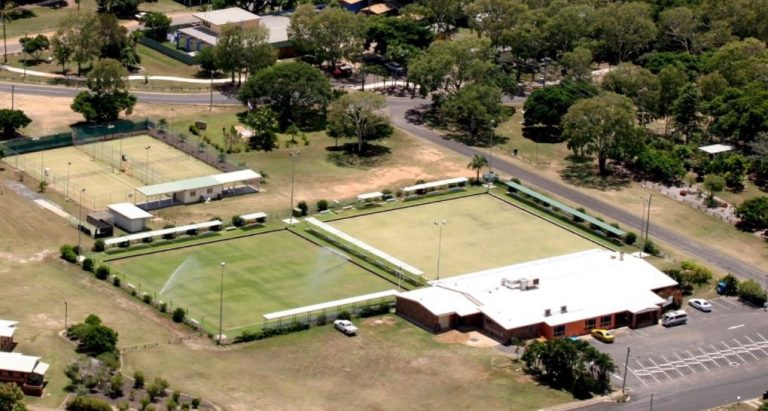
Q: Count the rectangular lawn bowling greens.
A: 2